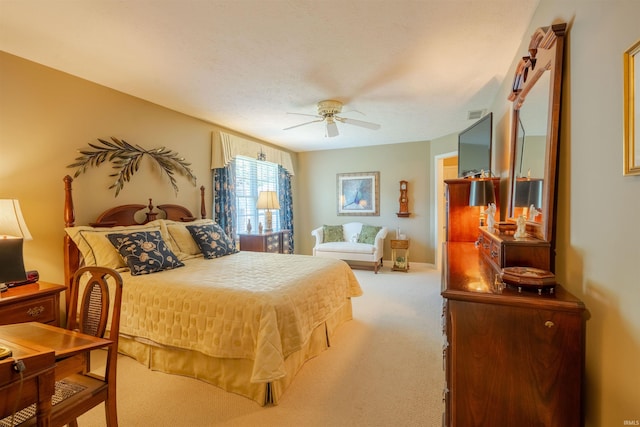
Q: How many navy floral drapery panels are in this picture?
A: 2